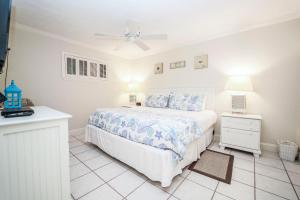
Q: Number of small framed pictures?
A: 3